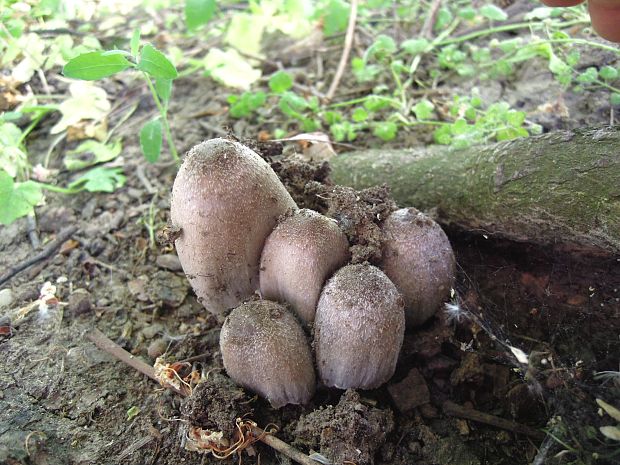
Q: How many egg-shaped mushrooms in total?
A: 5